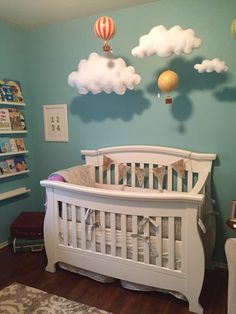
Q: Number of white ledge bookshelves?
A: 5